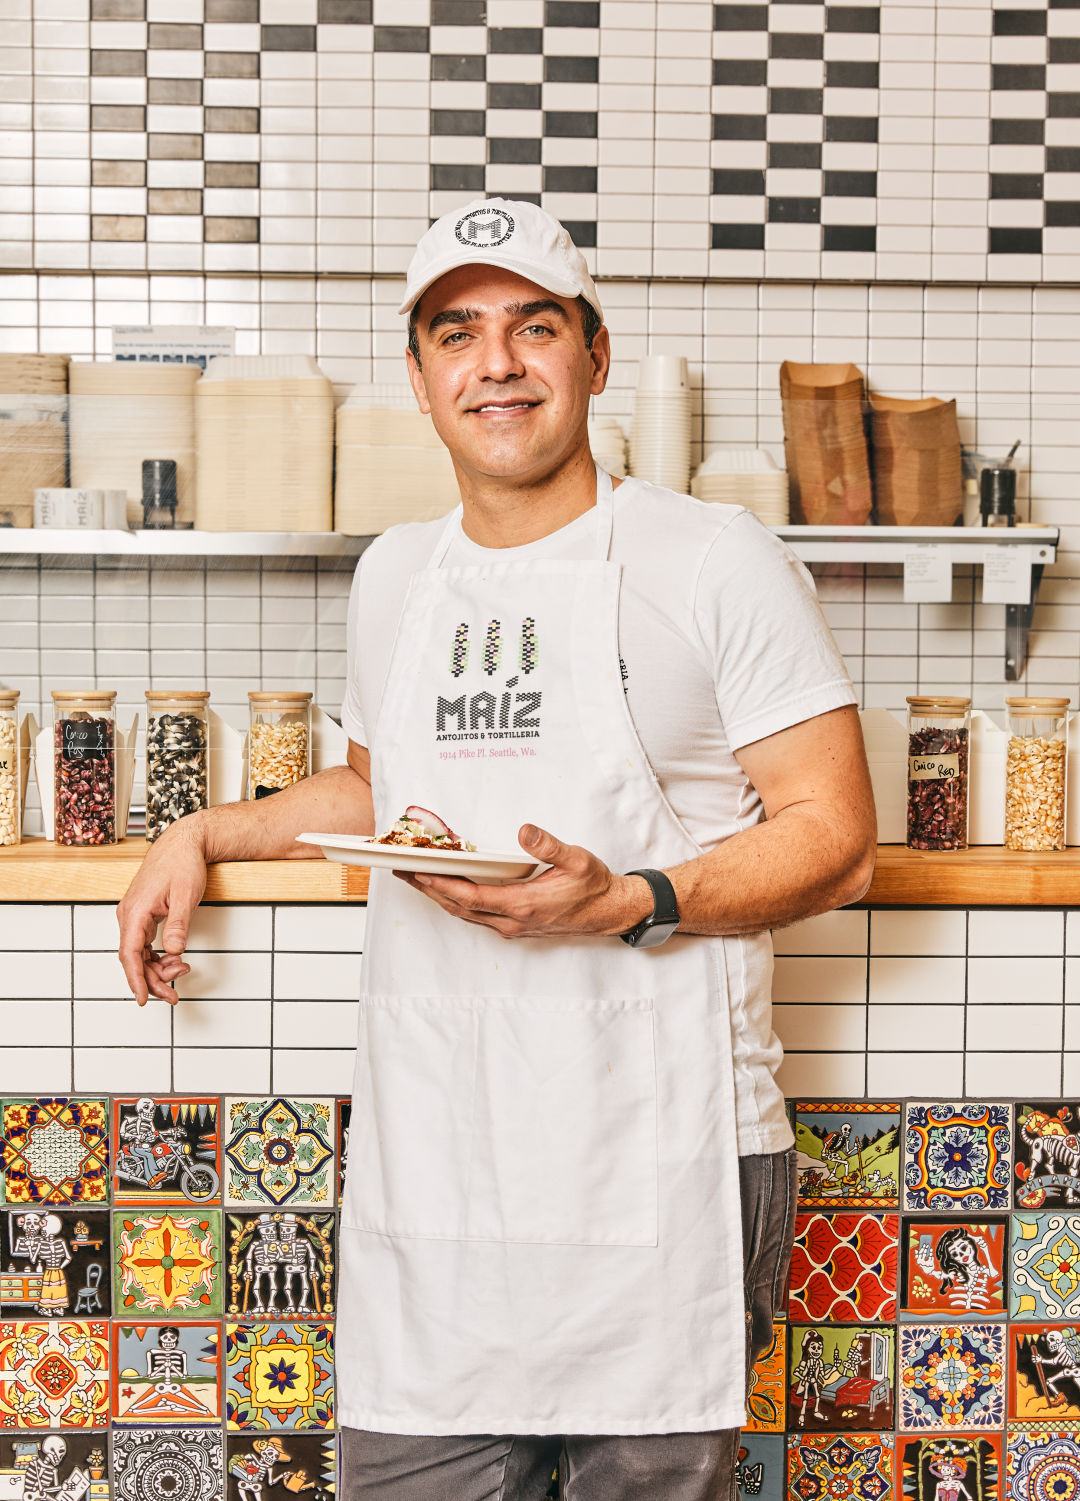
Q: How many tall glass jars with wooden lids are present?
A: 6